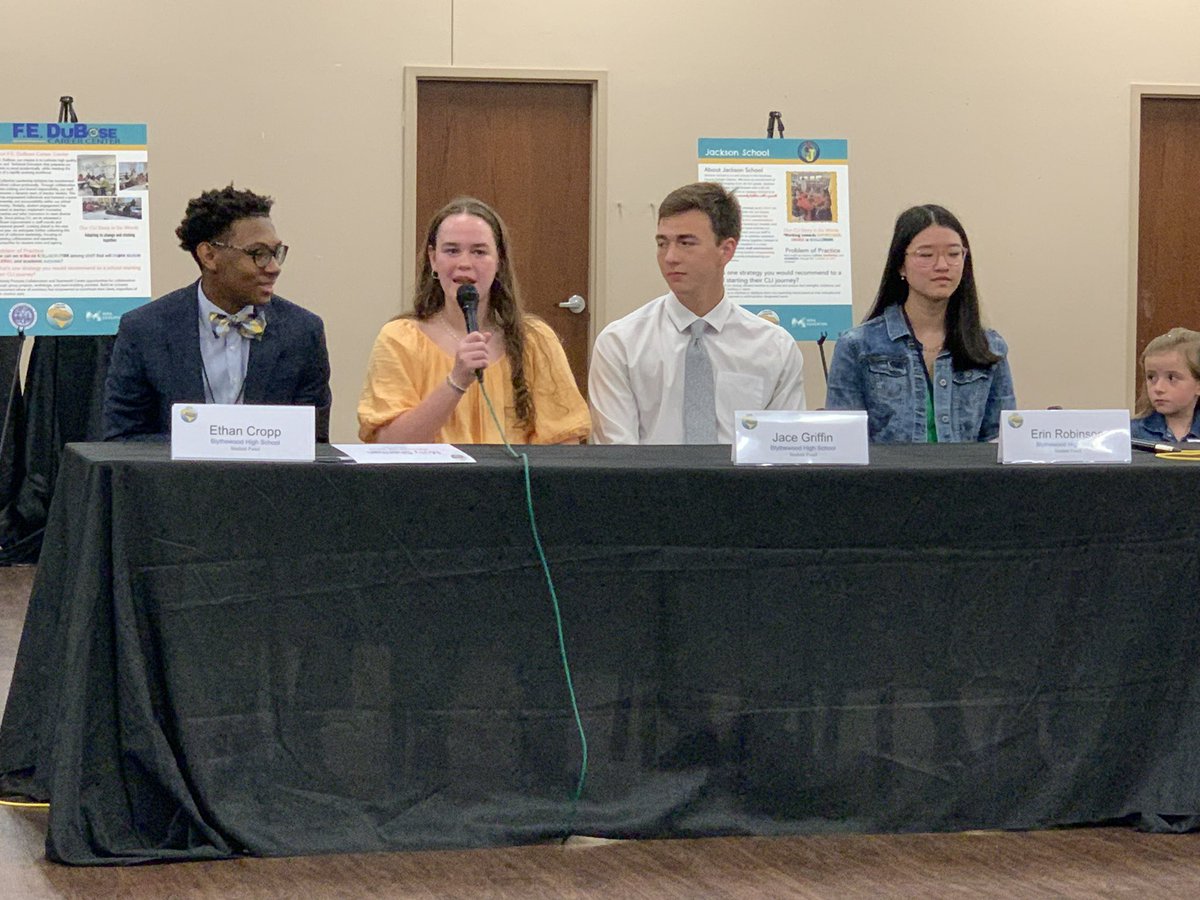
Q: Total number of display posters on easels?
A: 2